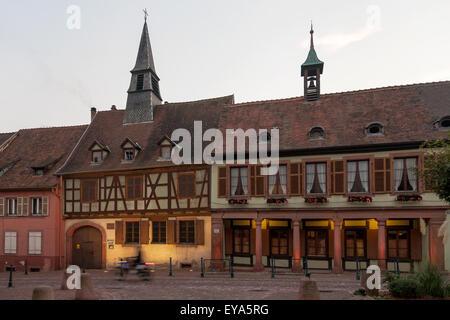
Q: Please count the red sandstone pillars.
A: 6